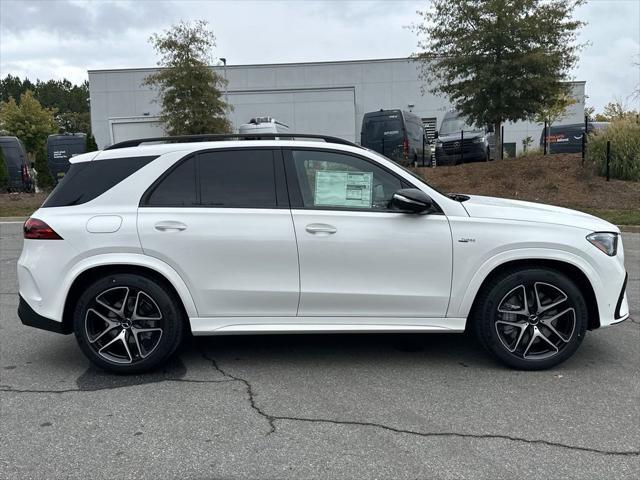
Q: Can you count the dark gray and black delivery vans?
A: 5